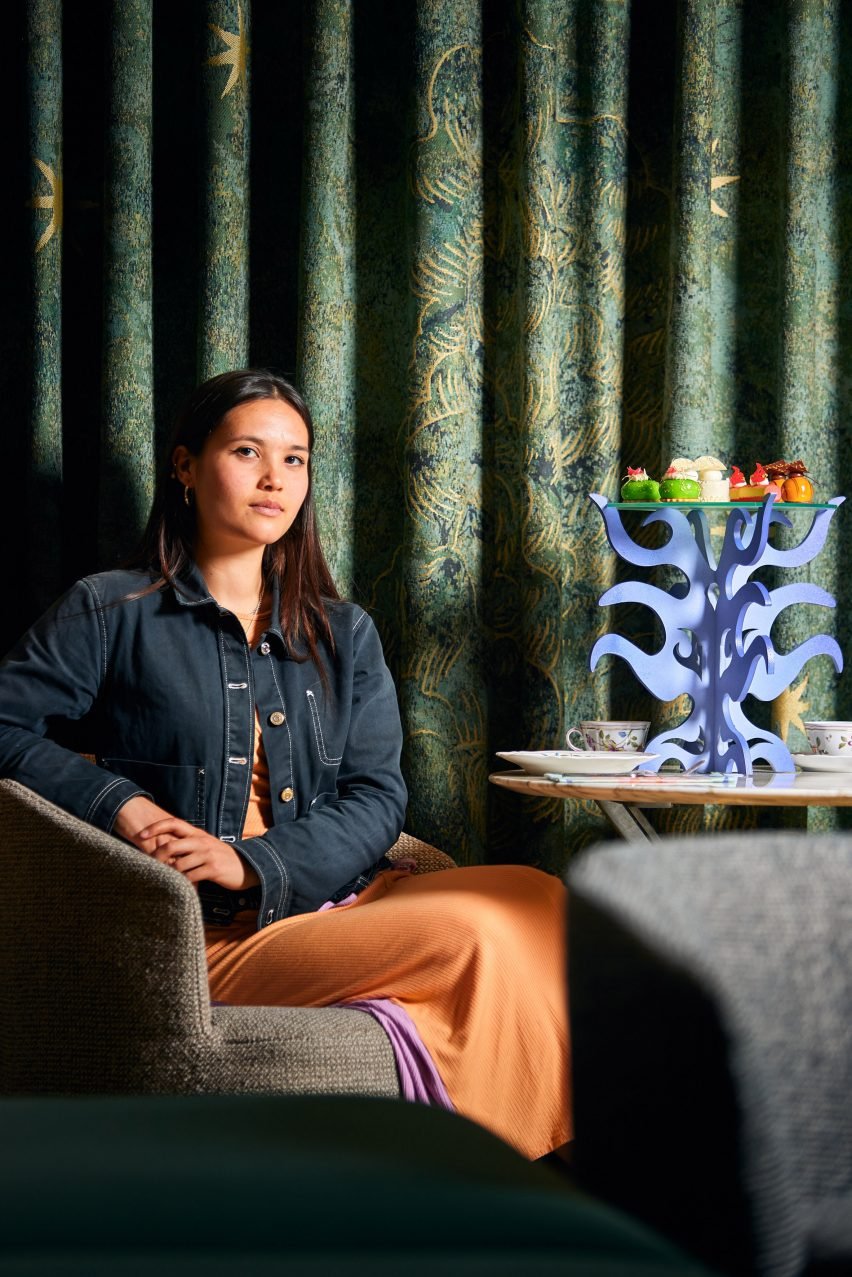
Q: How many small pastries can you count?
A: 8